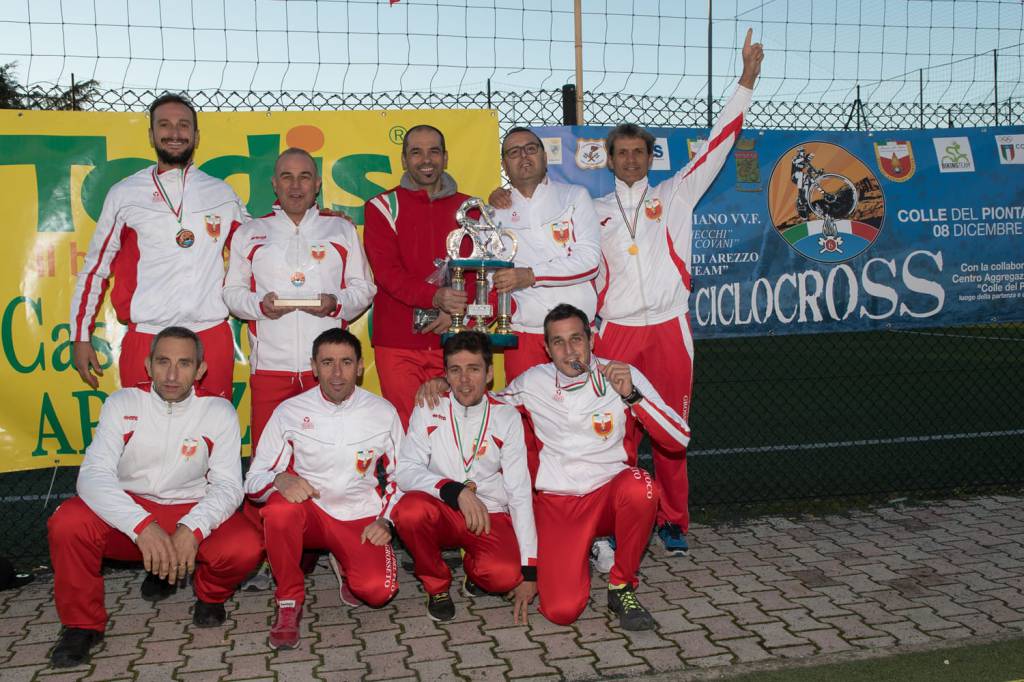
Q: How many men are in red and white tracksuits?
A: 8